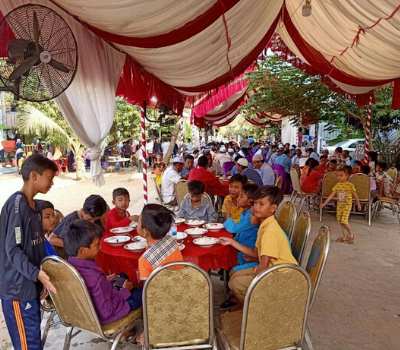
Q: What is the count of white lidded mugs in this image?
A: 0